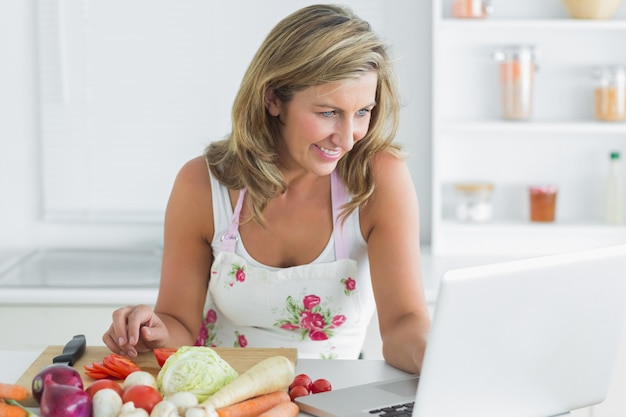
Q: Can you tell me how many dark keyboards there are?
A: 1